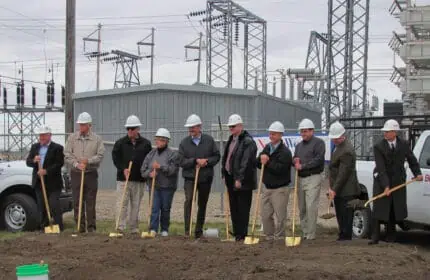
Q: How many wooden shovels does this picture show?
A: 10